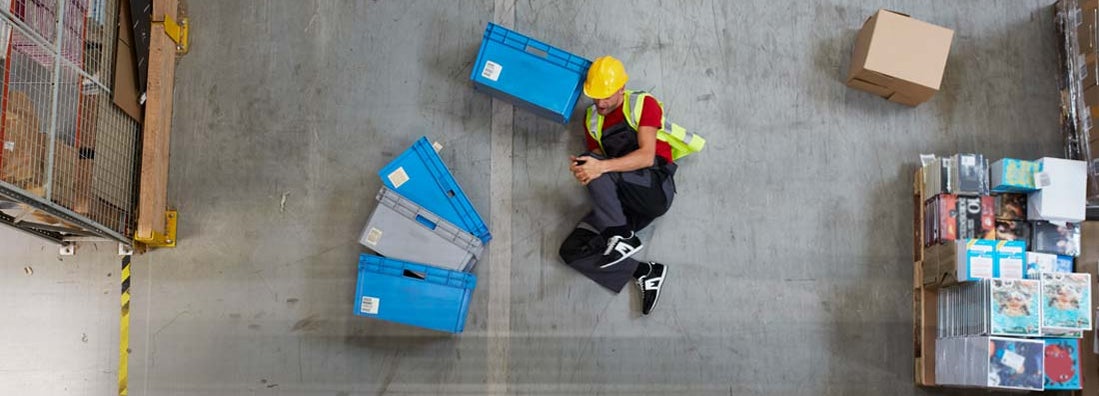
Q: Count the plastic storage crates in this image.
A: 4